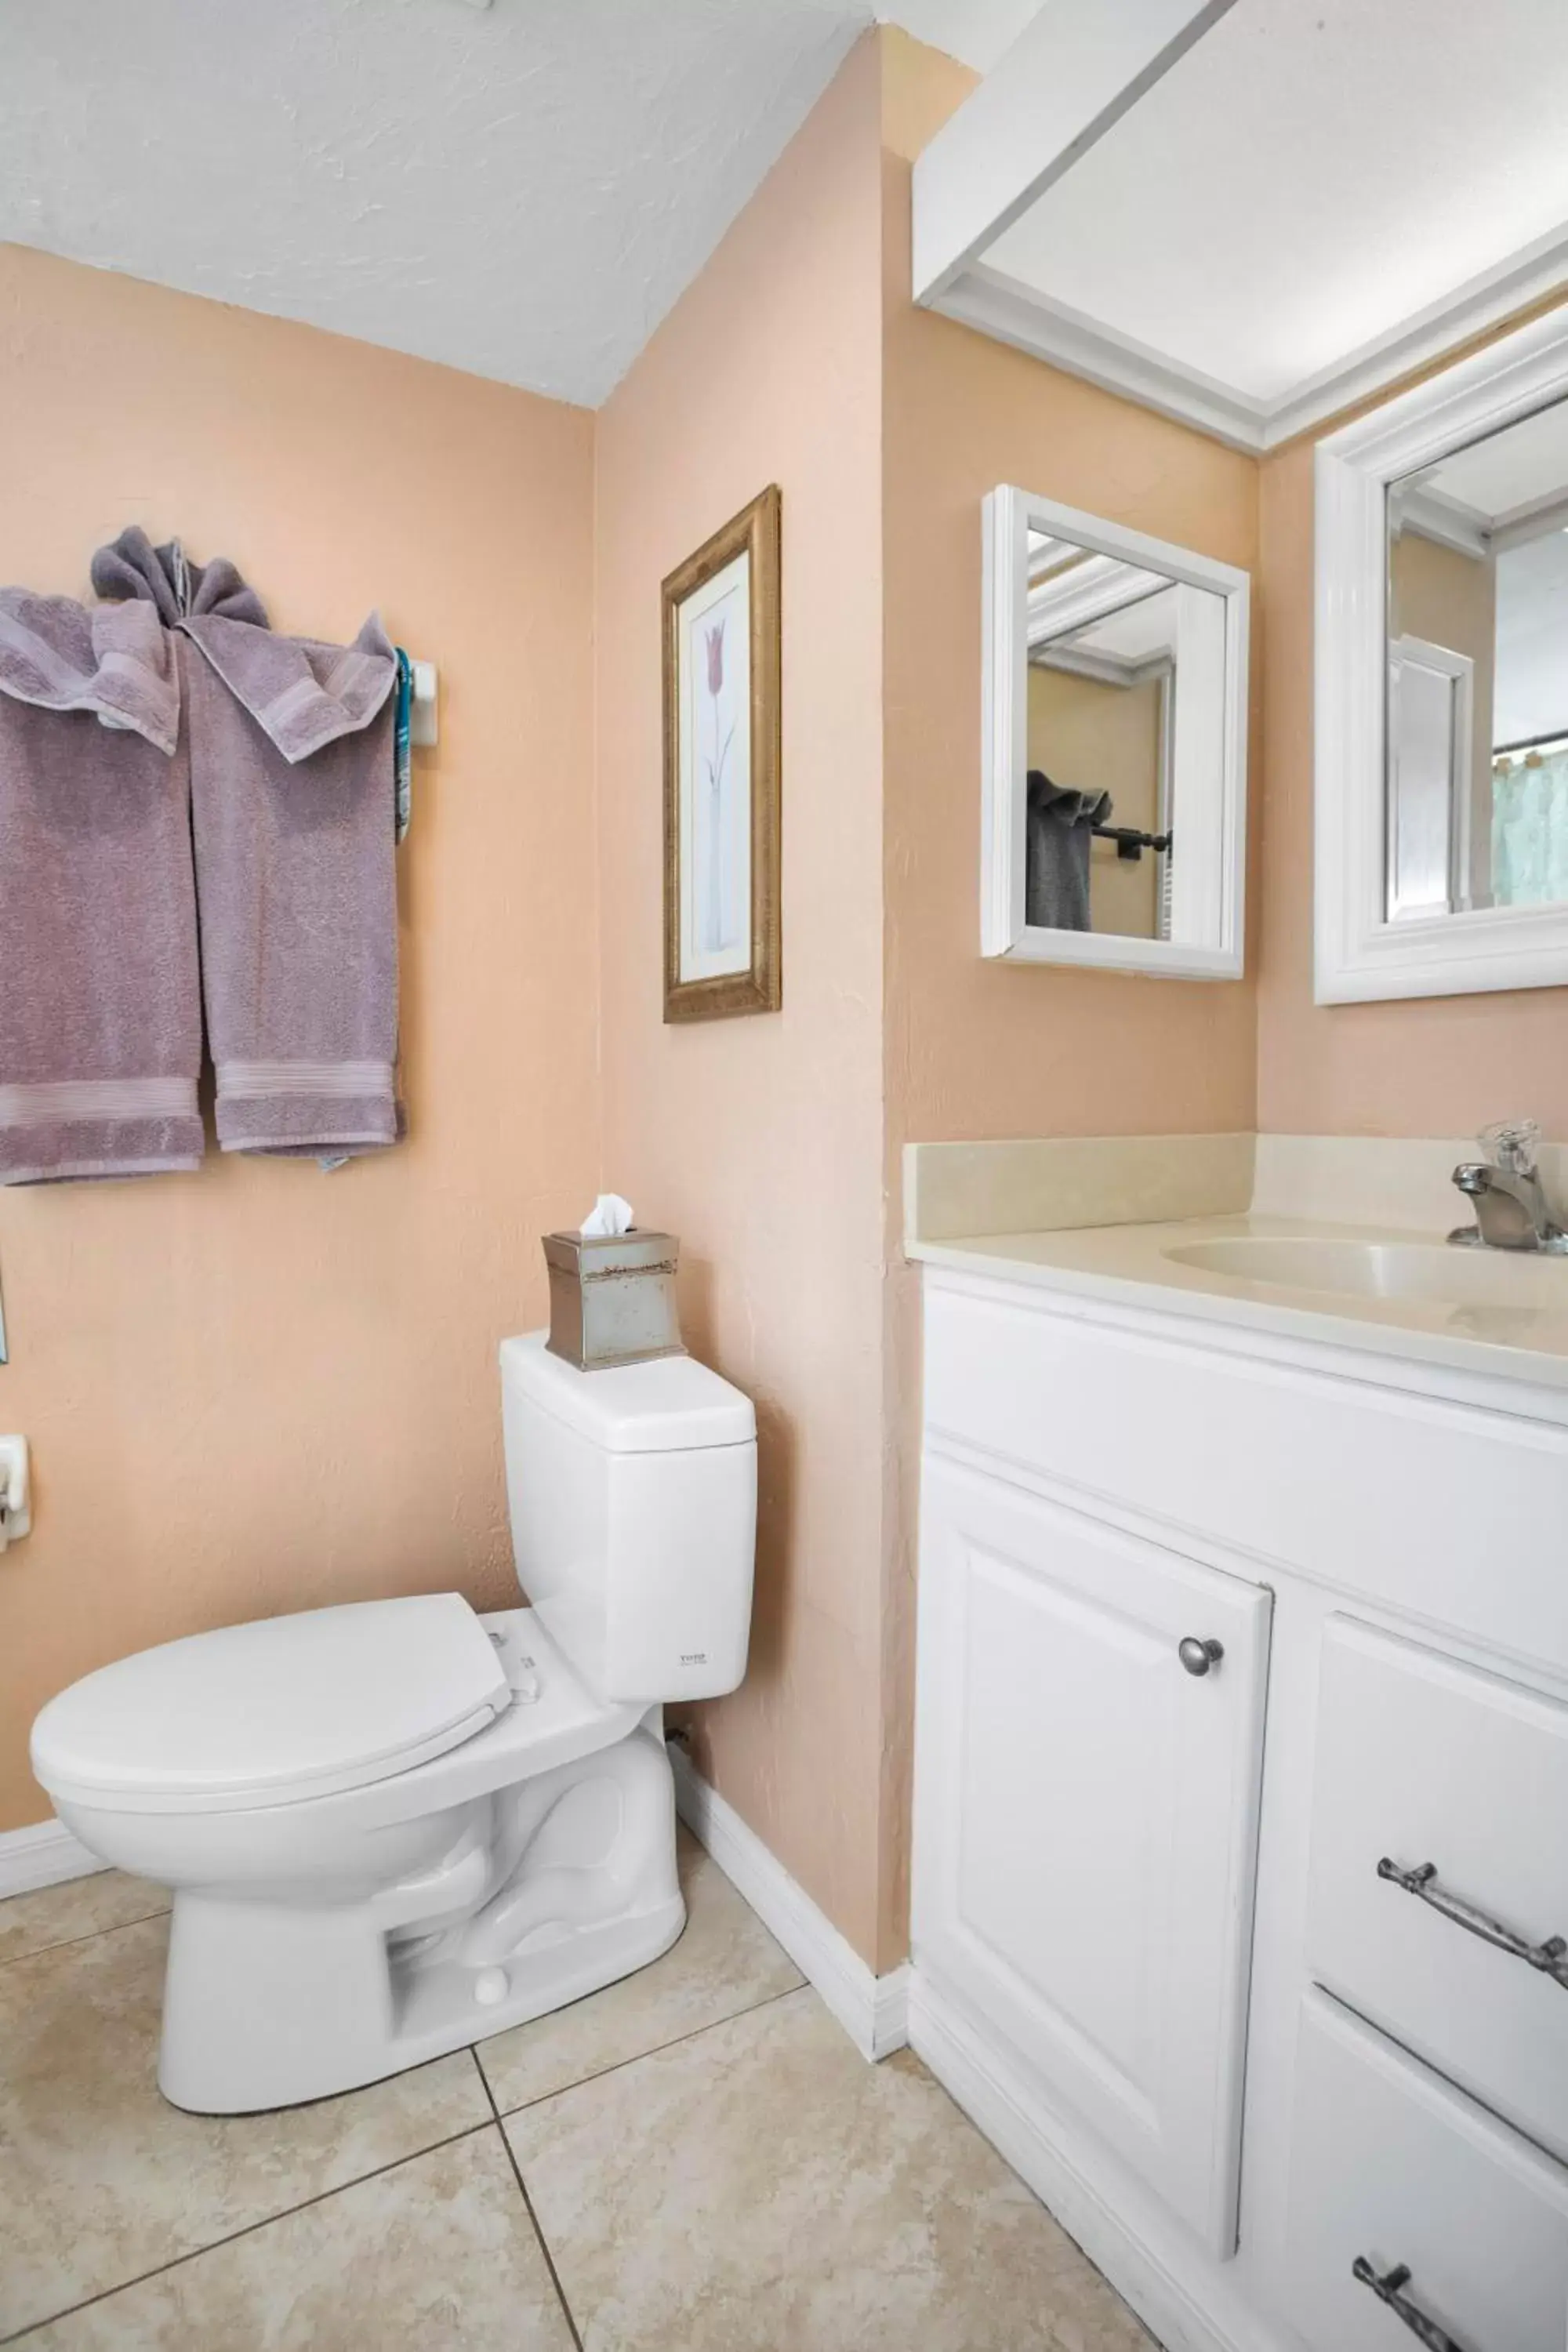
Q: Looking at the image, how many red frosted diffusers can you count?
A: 0